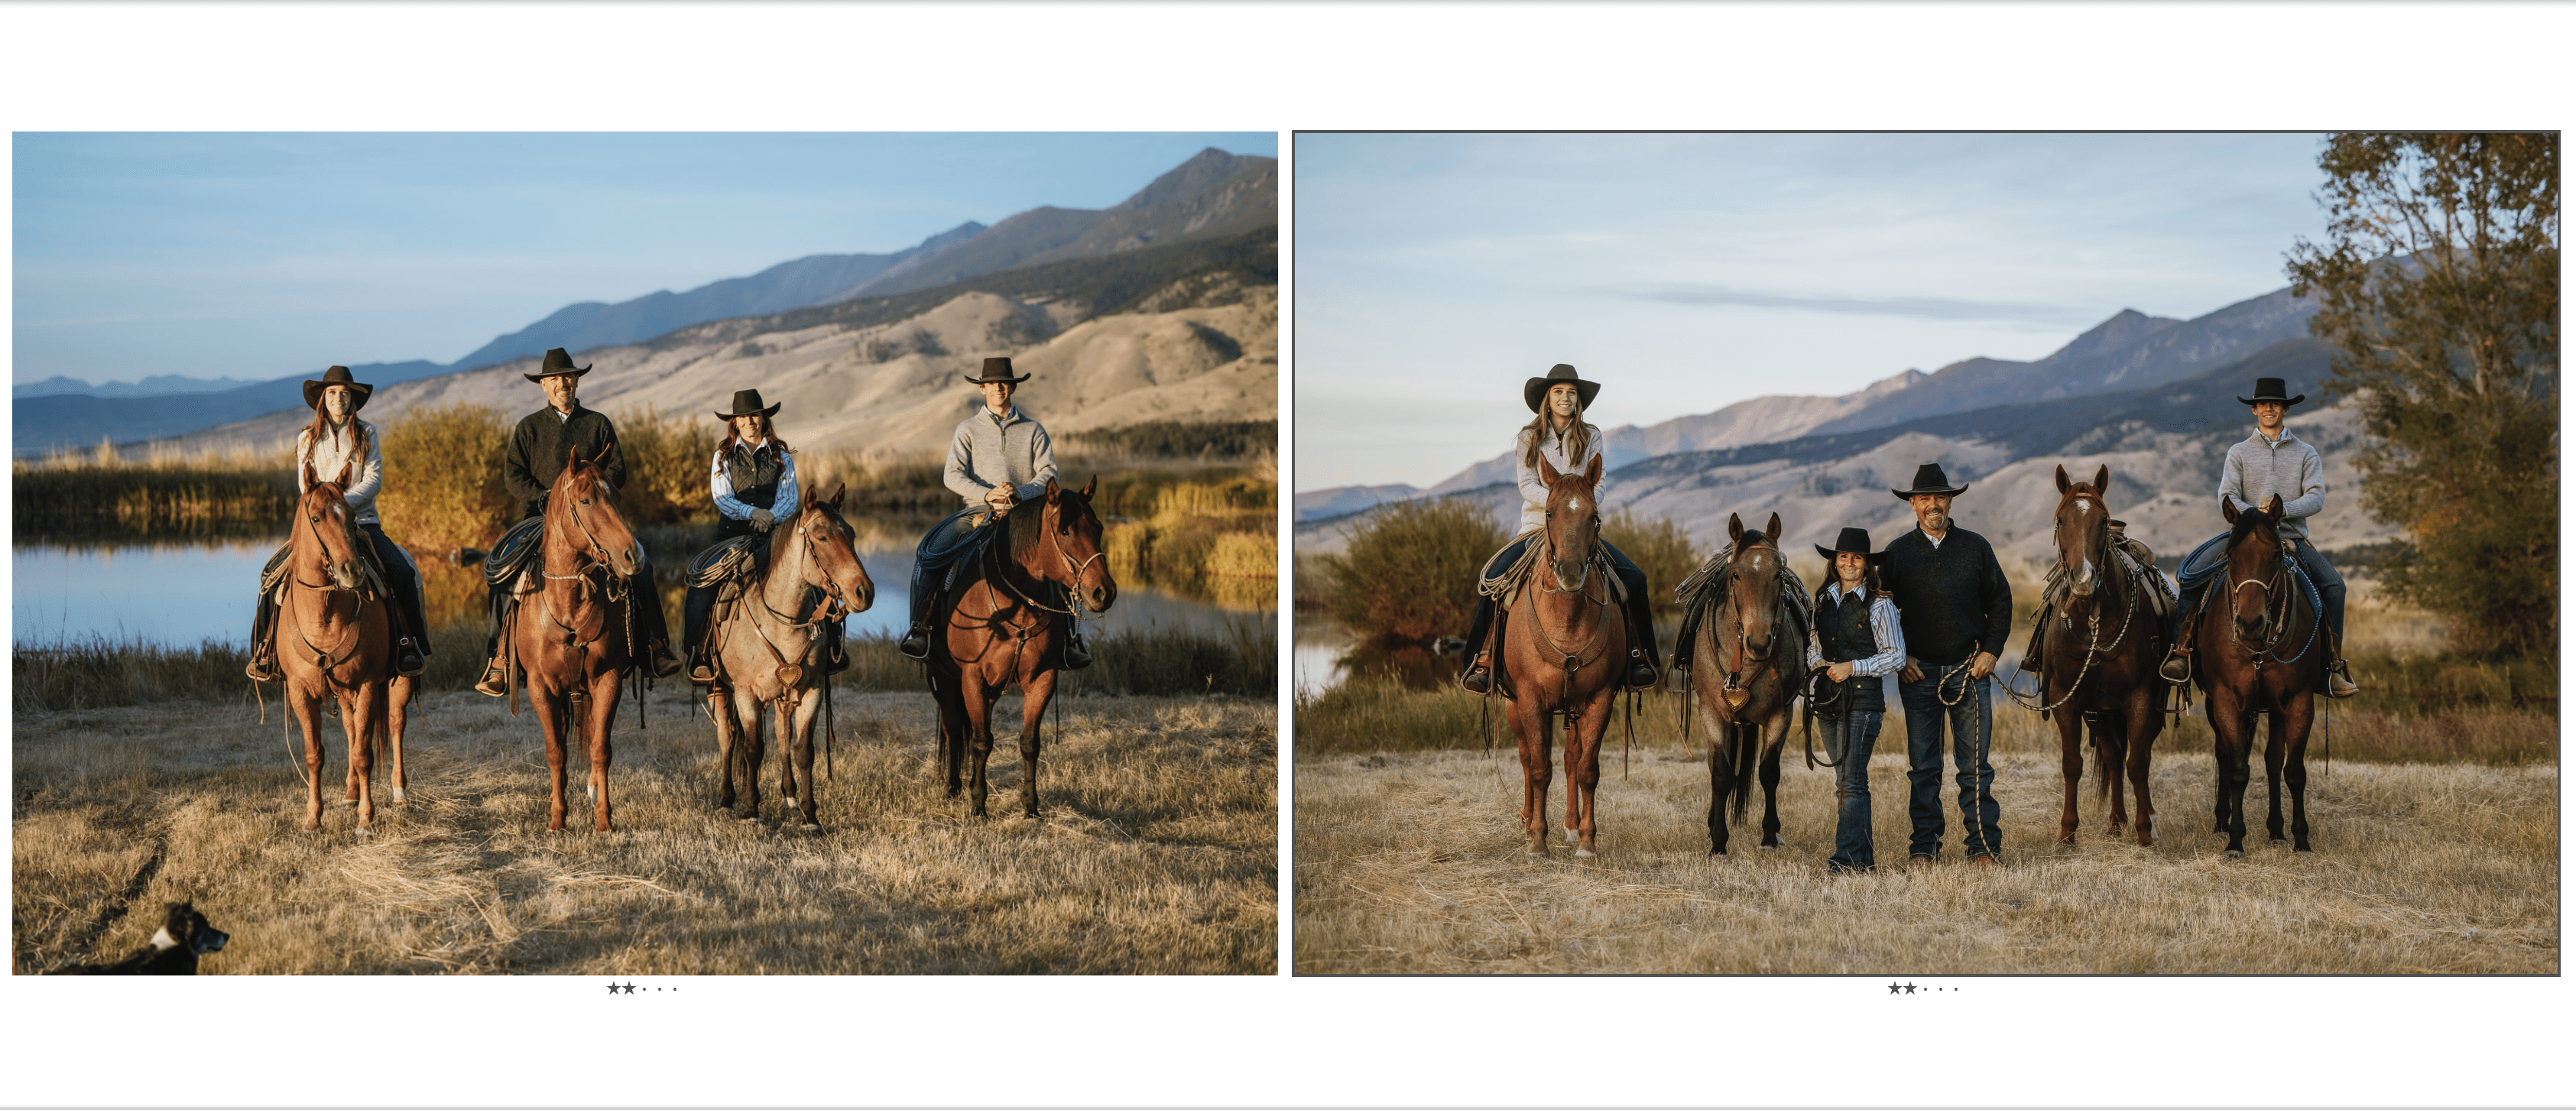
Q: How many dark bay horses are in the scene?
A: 2